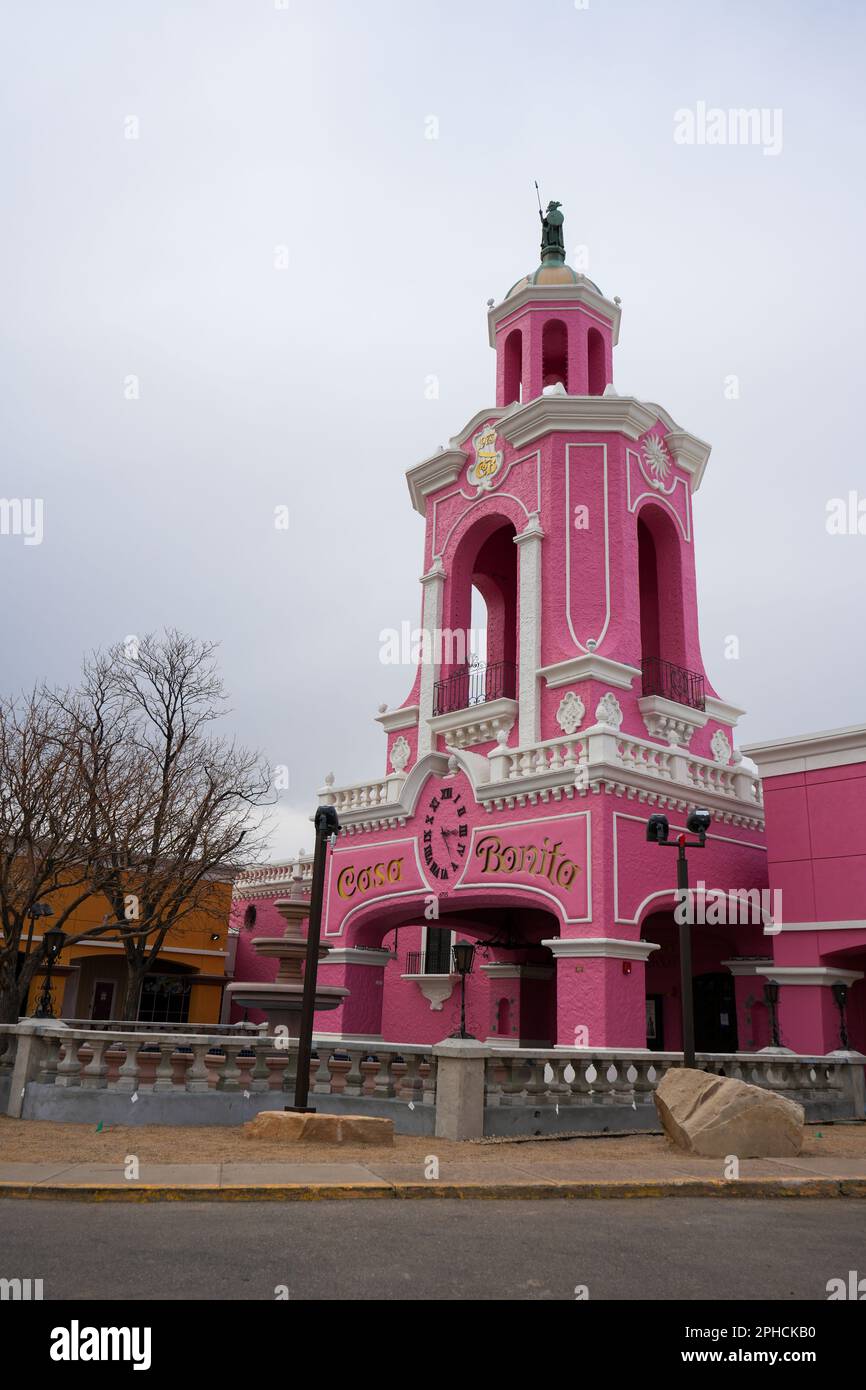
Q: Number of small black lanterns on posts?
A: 4